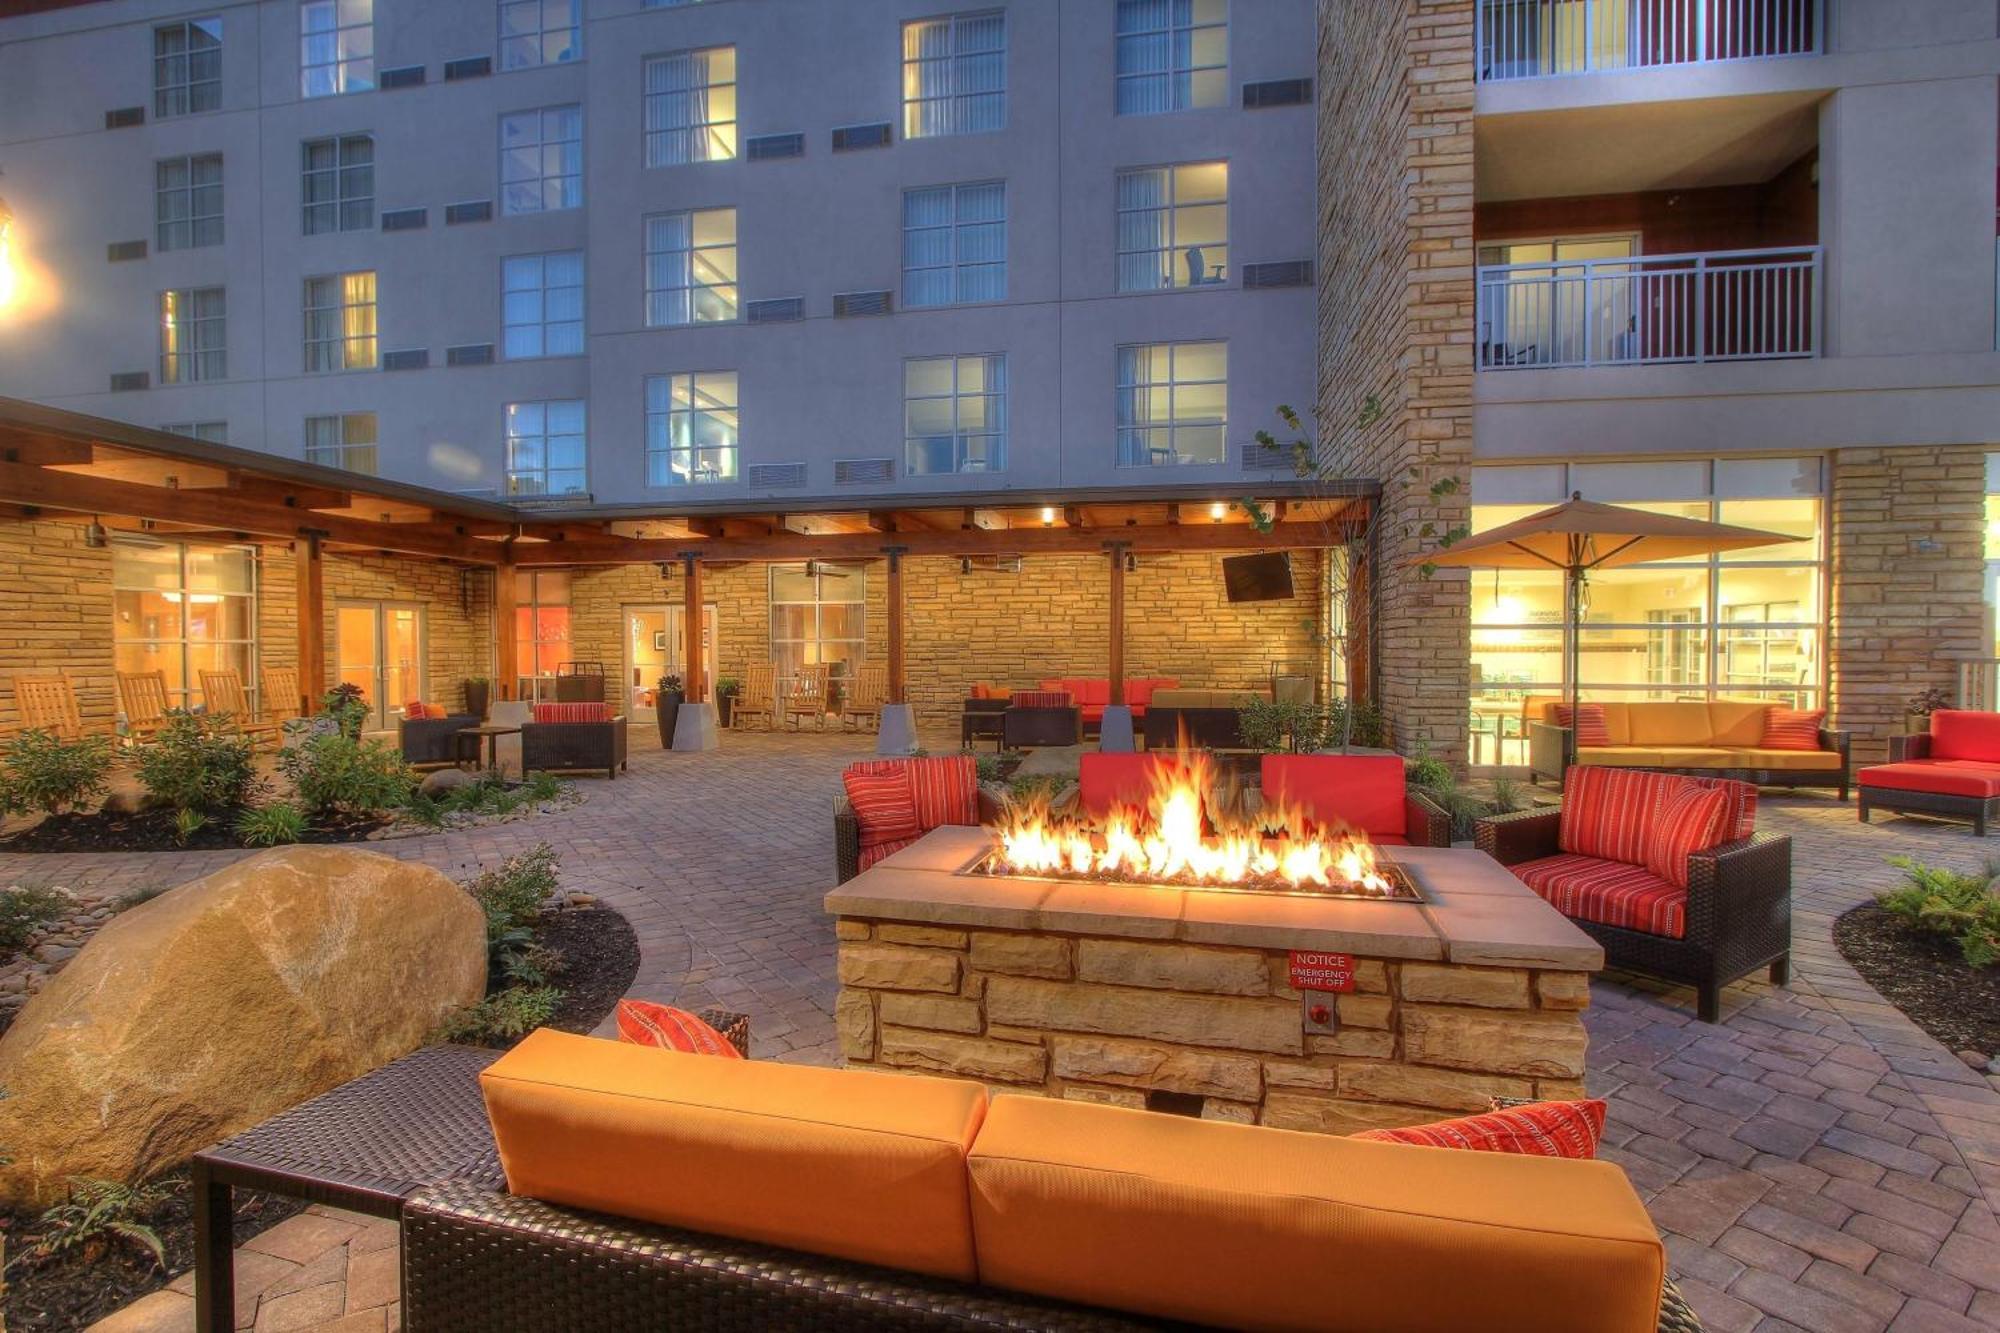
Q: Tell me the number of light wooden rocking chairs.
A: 7